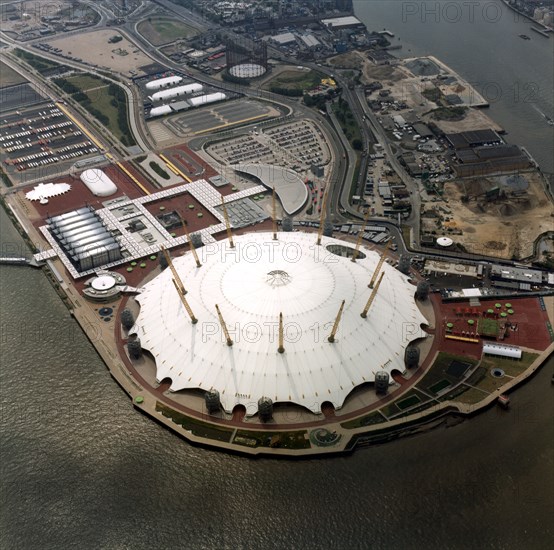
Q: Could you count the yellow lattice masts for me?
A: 12